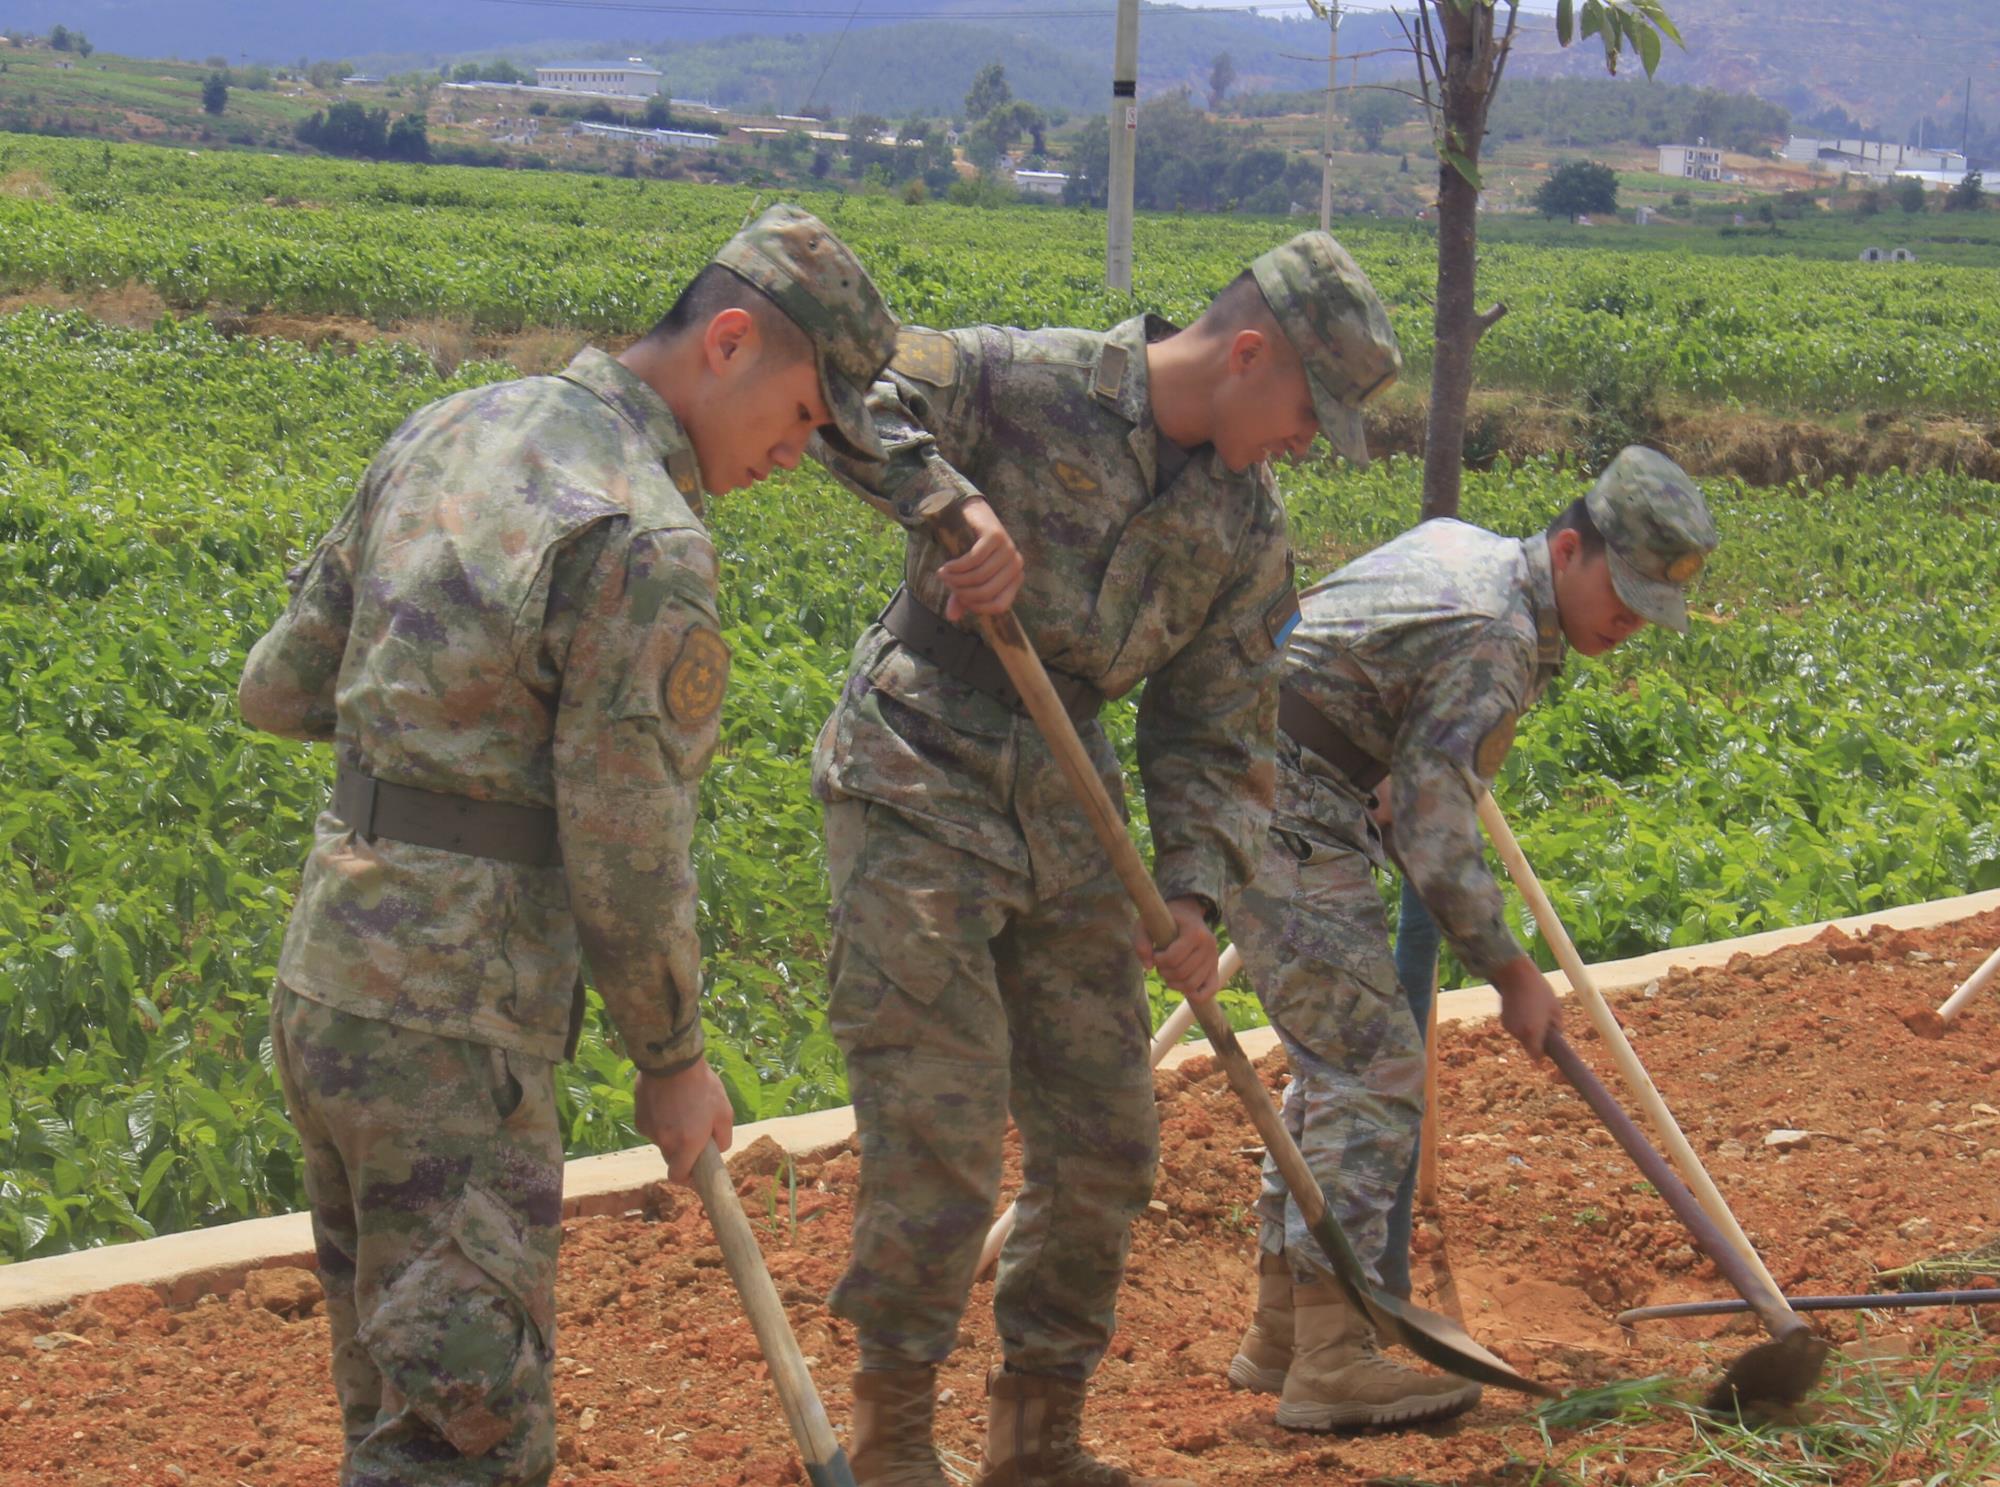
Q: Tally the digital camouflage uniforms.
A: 3